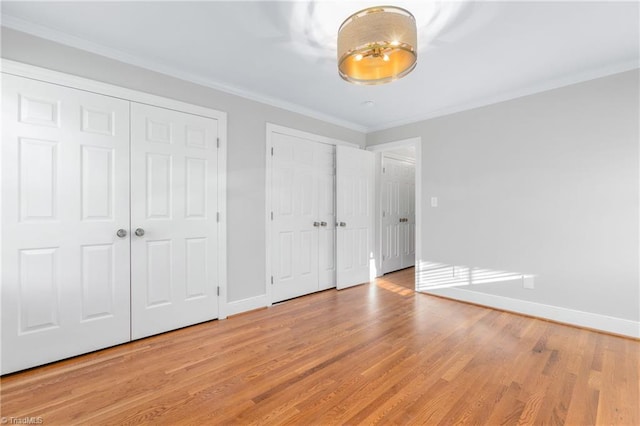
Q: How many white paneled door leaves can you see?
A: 7